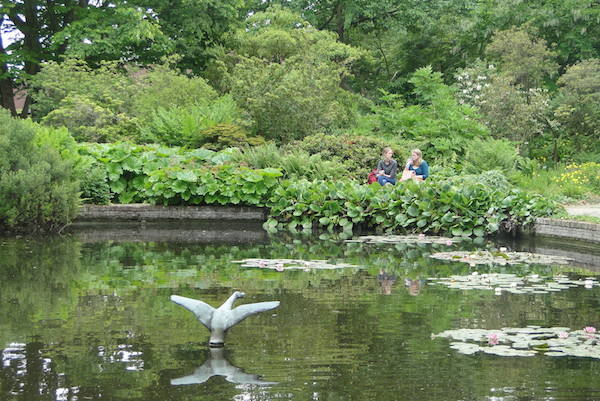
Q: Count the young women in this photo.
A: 2